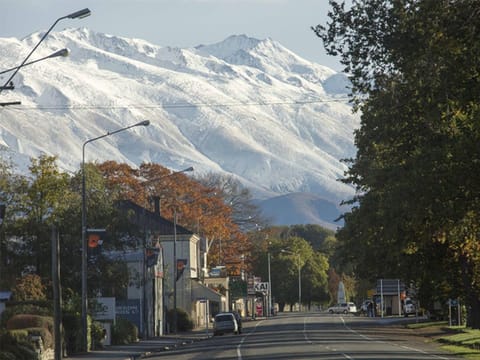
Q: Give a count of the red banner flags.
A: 3